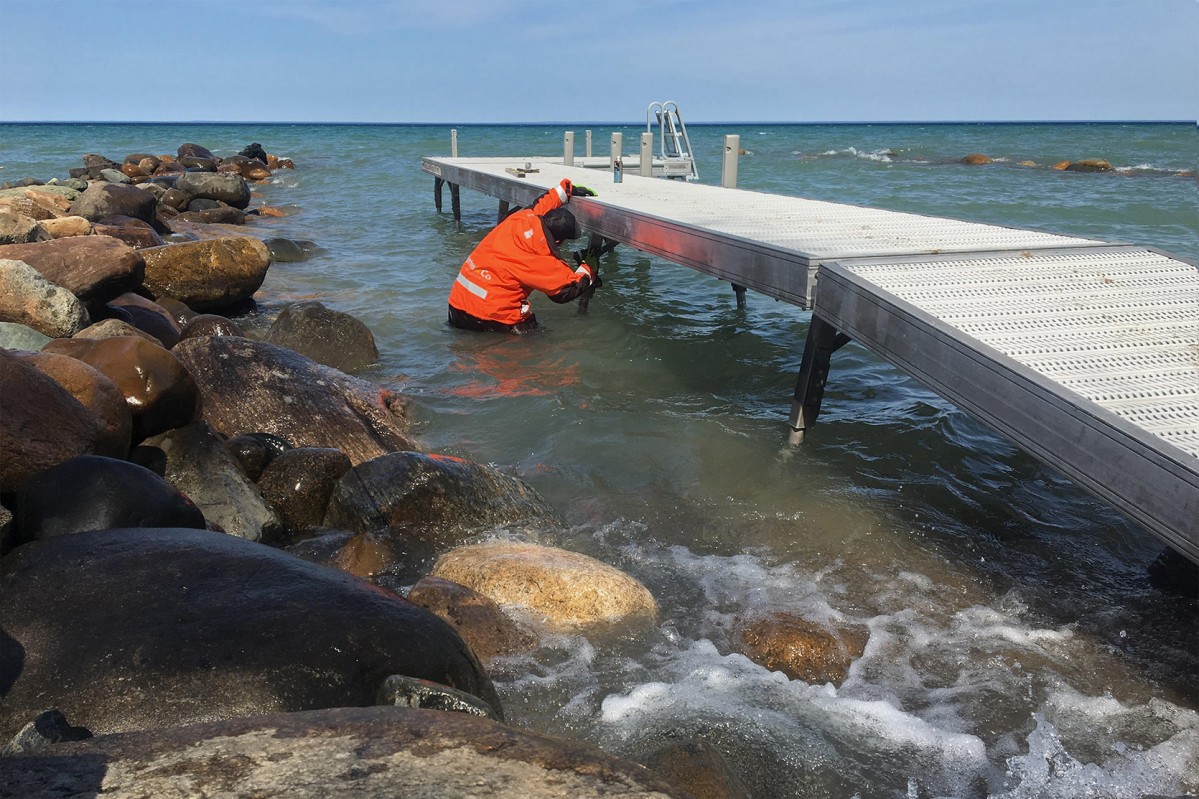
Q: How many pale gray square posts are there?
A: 6